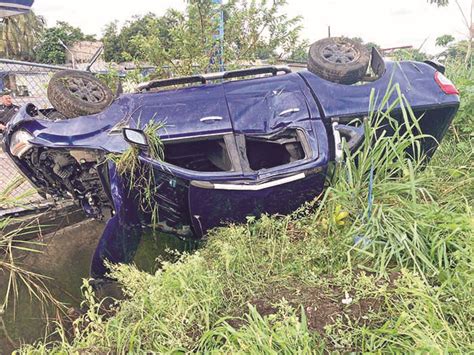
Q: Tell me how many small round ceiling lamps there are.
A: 0